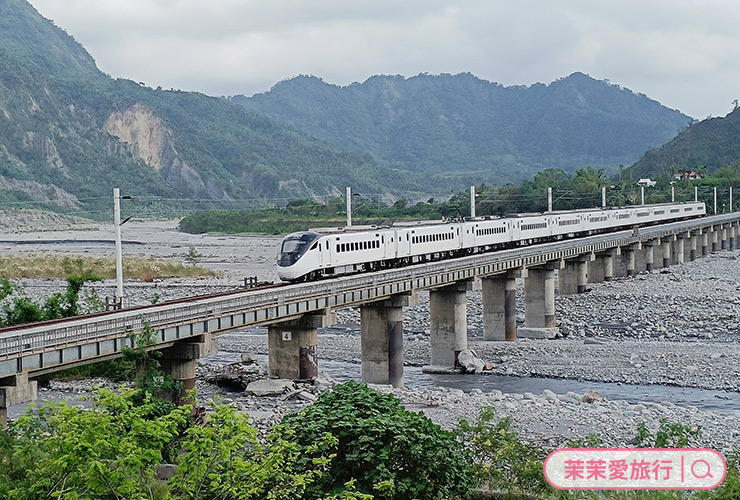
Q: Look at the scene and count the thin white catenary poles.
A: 10